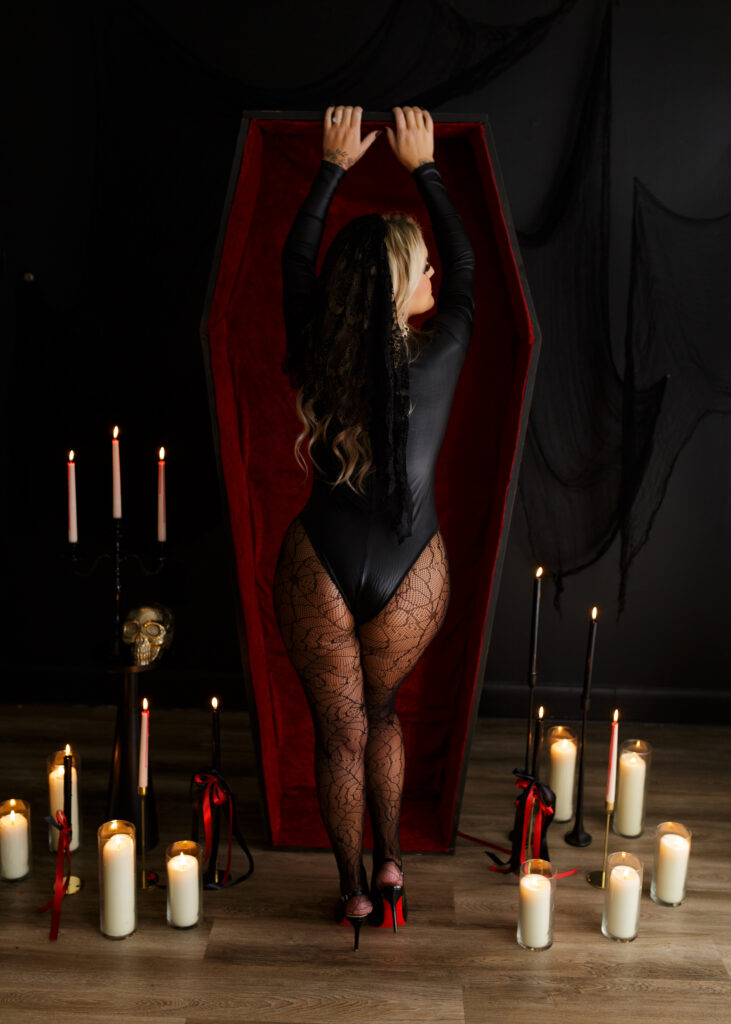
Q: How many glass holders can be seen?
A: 9